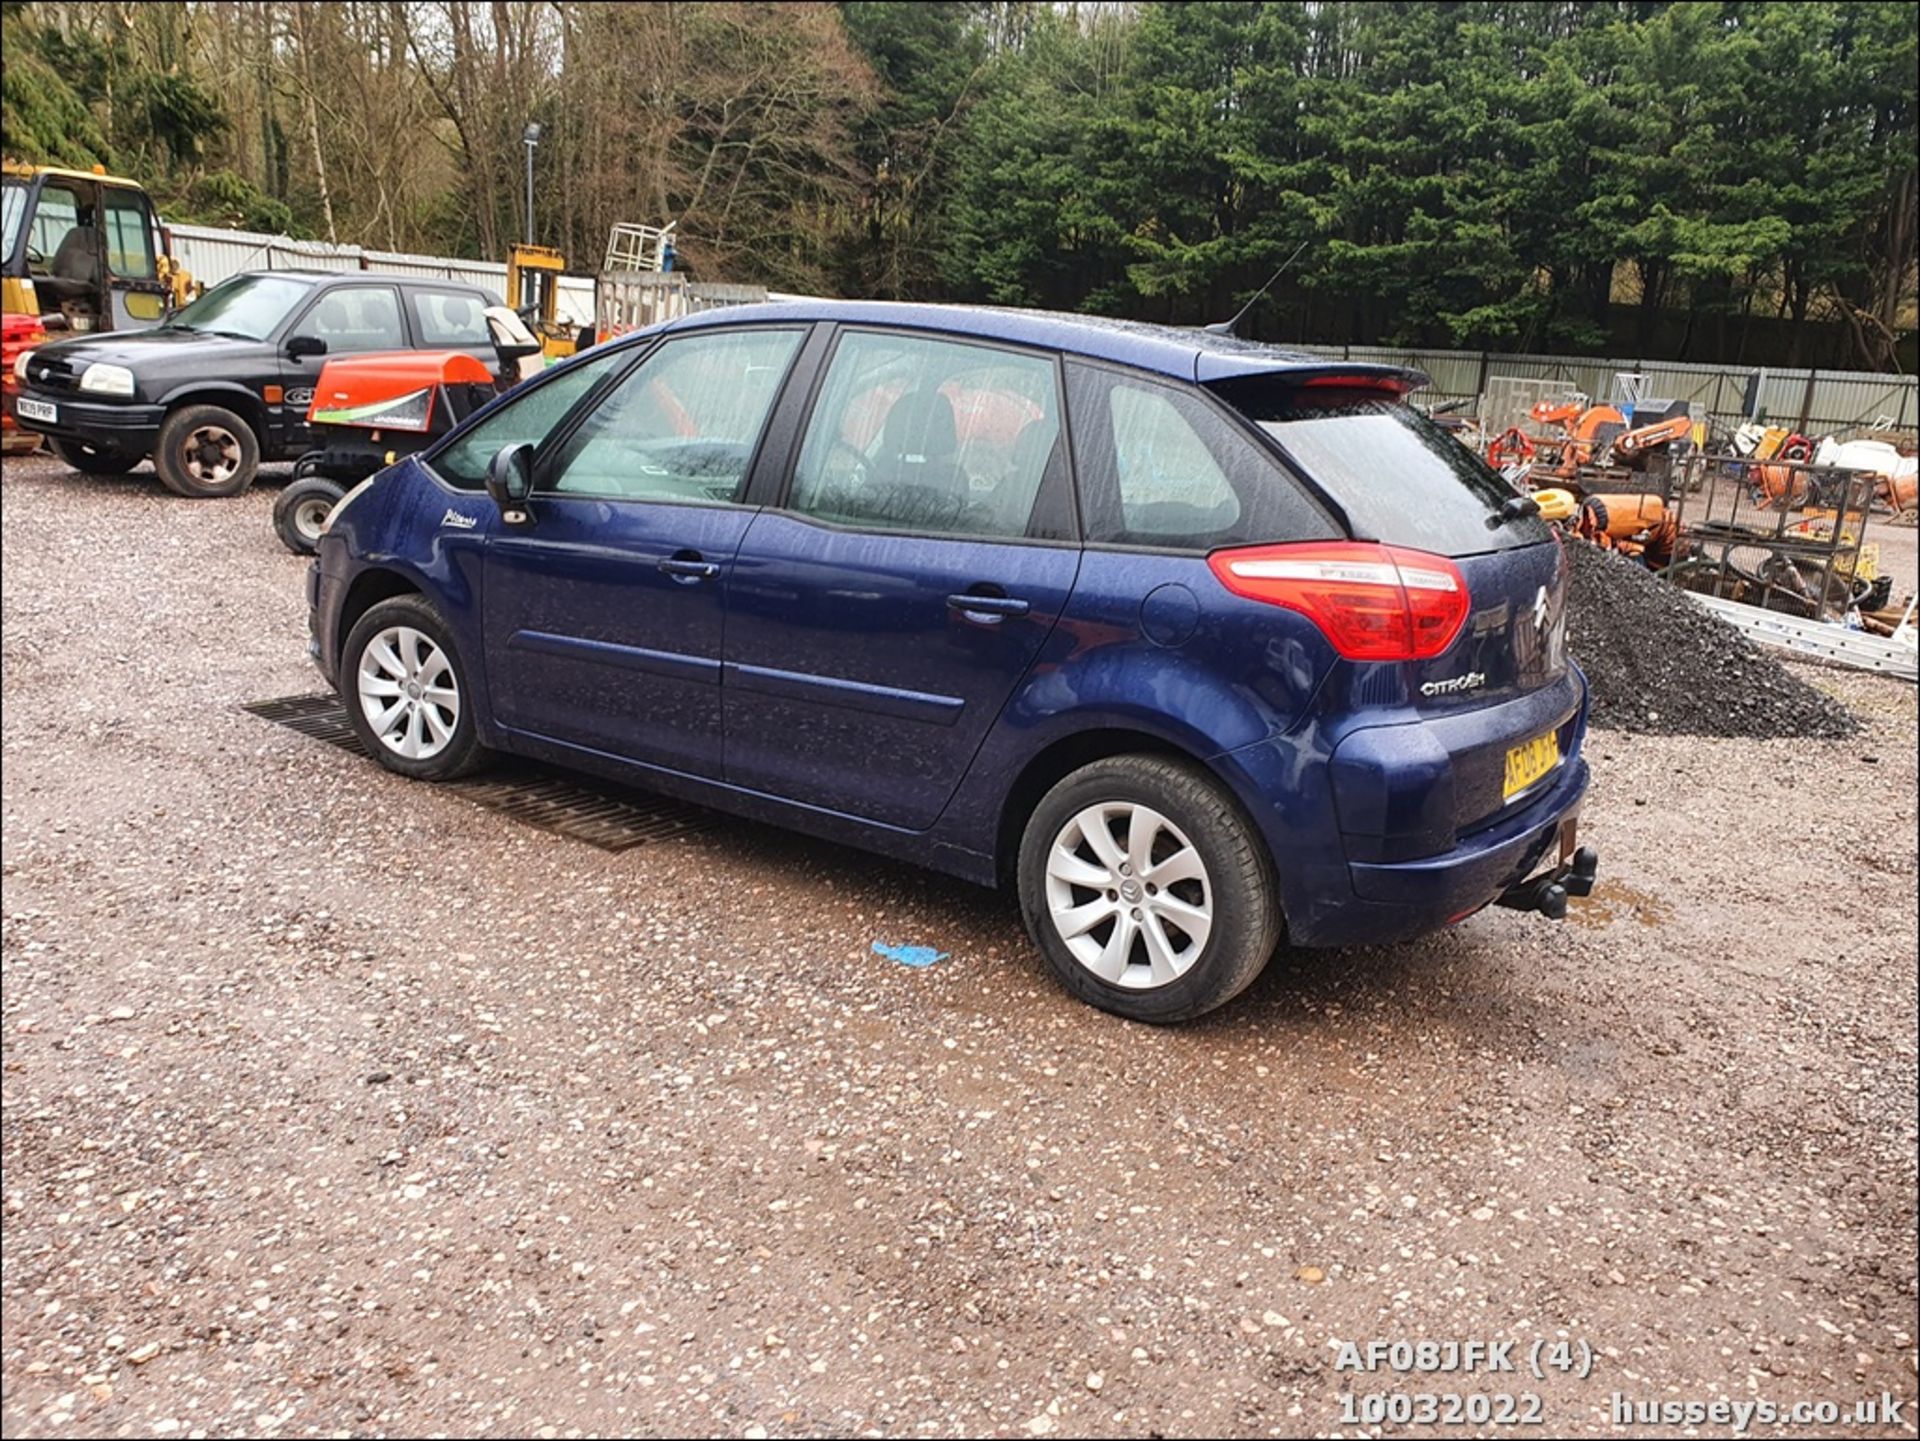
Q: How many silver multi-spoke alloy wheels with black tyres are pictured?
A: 2